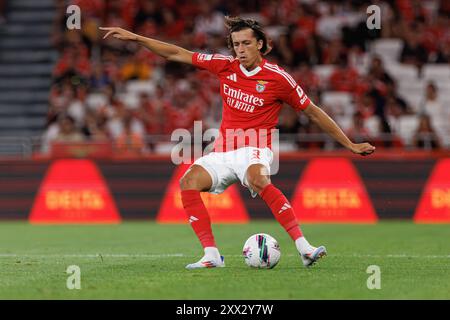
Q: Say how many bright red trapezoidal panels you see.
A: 4